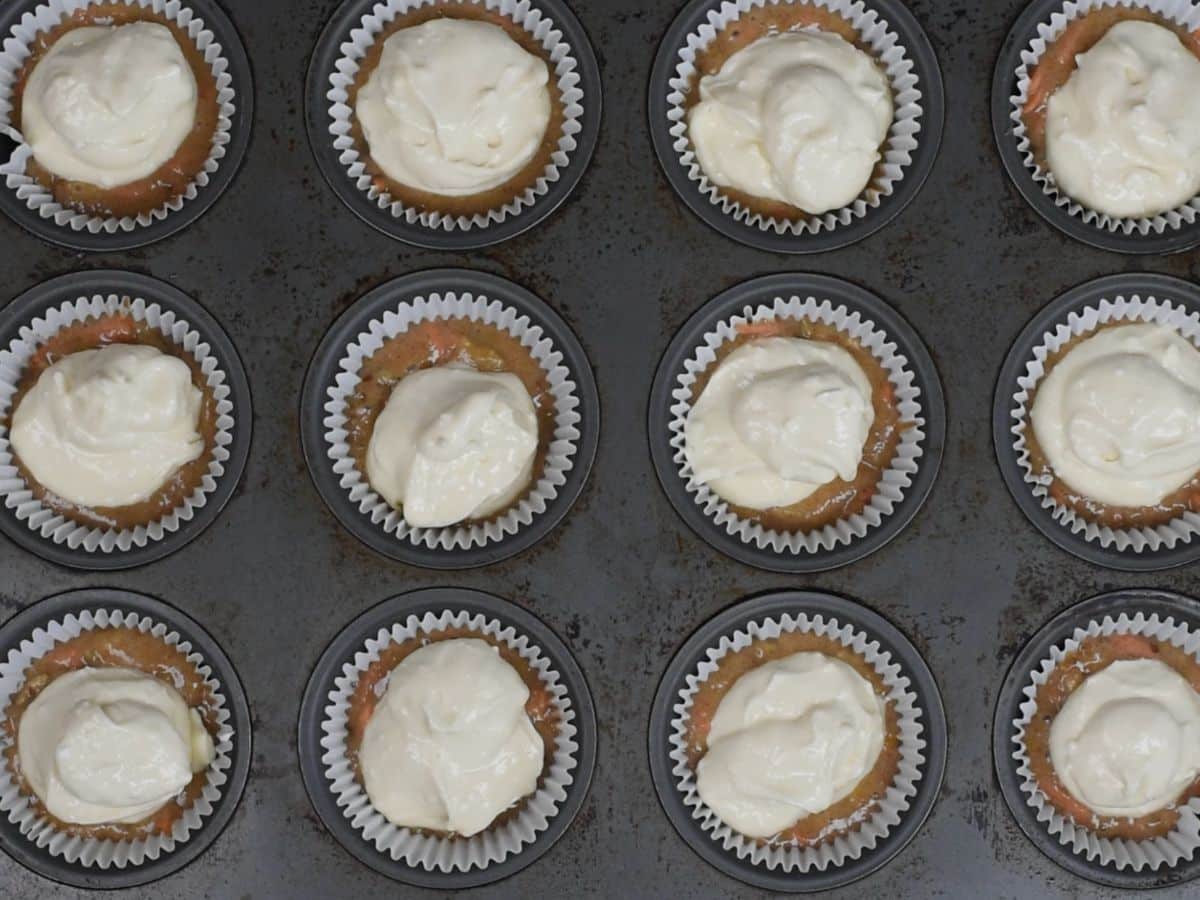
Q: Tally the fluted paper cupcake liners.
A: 12